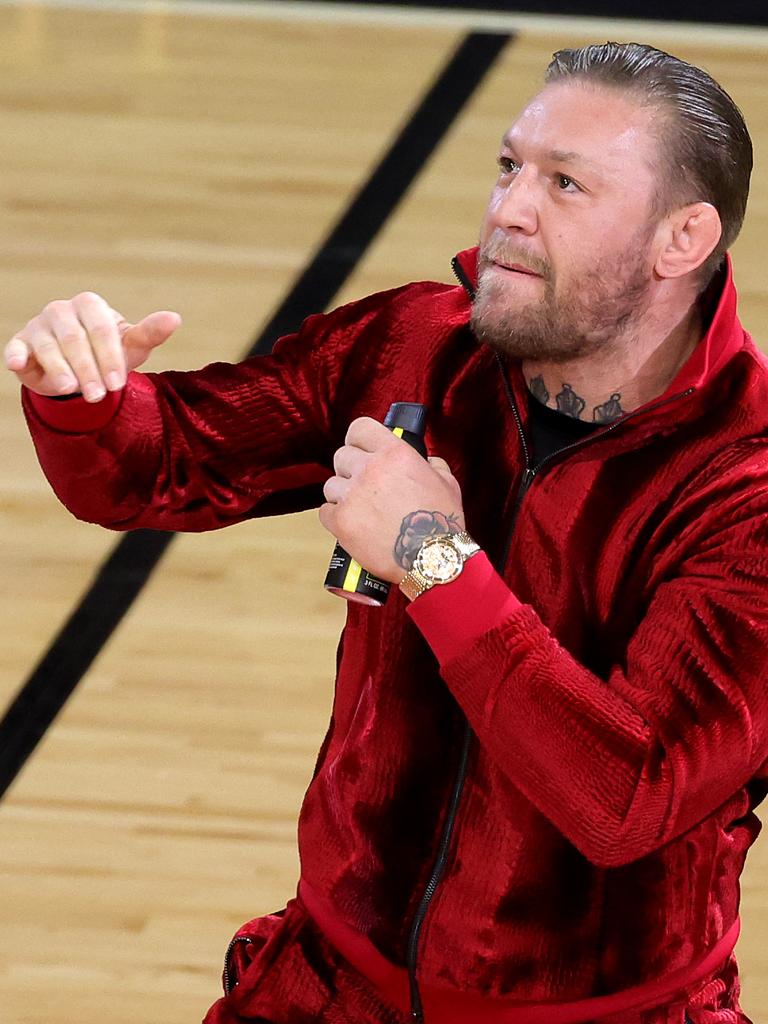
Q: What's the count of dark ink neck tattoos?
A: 3